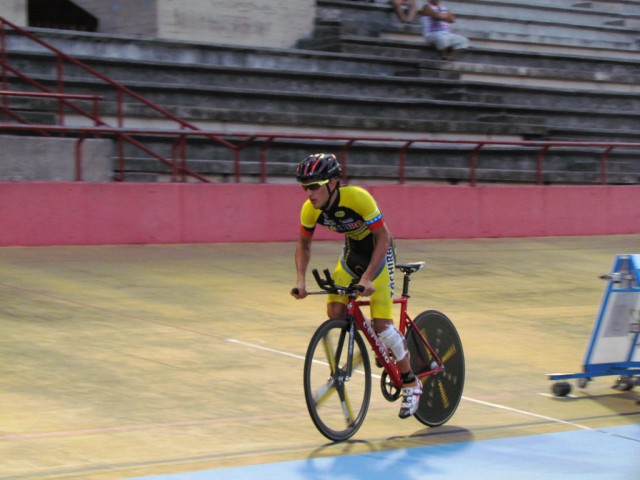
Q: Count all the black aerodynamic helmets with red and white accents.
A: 1